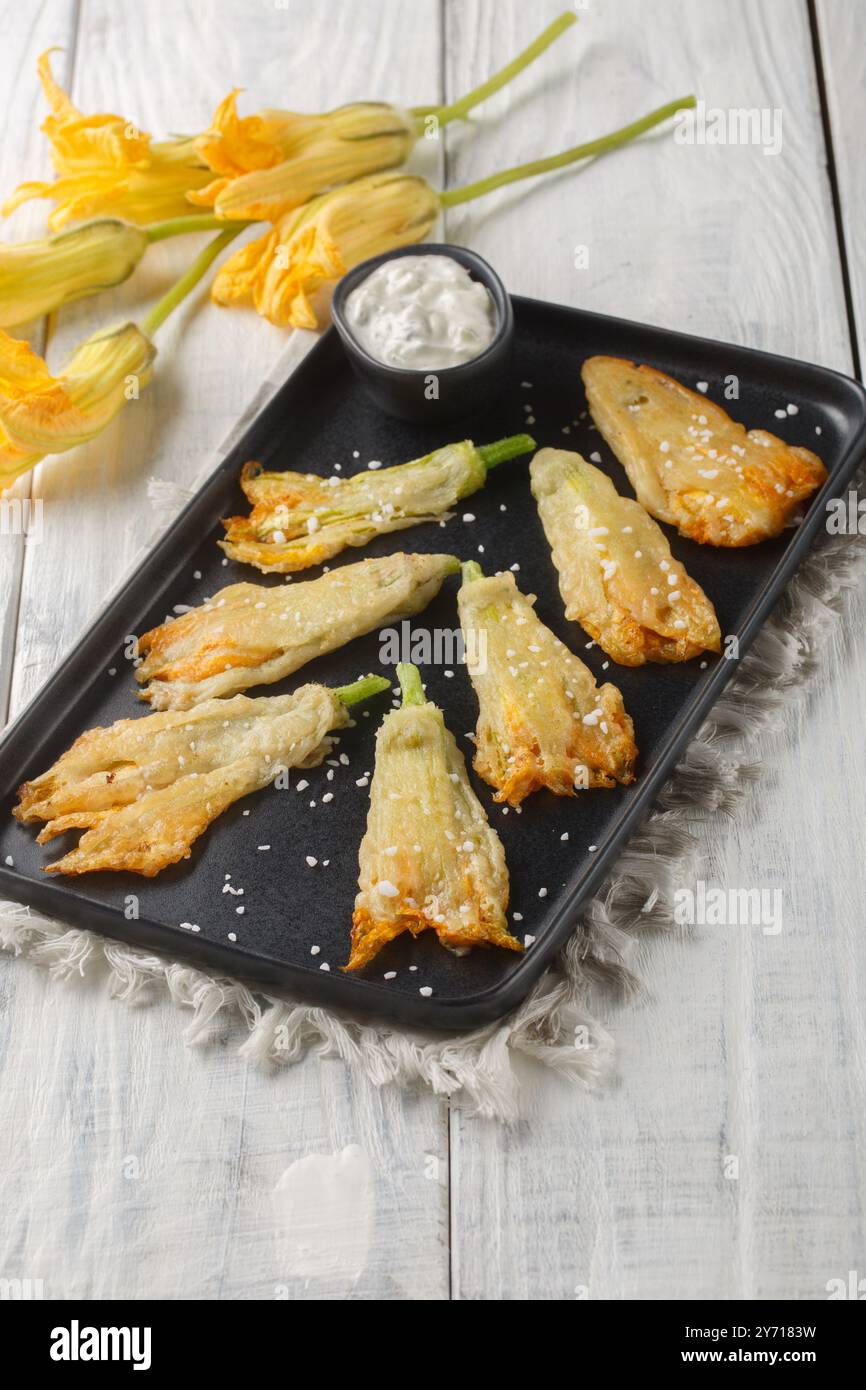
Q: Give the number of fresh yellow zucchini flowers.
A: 5